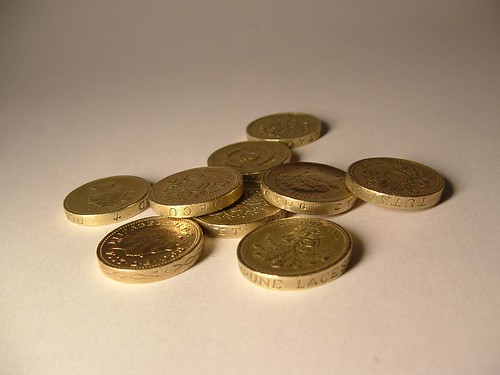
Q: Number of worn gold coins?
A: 9